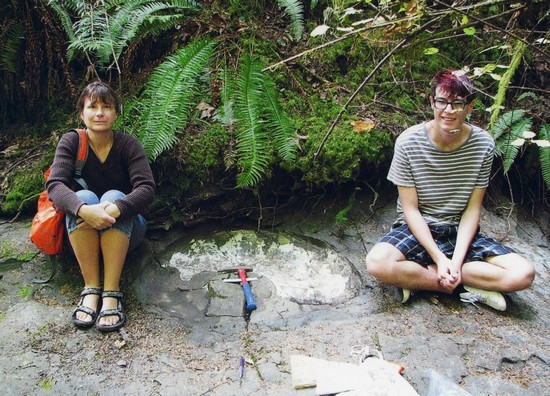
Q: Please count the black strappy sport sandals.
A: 2